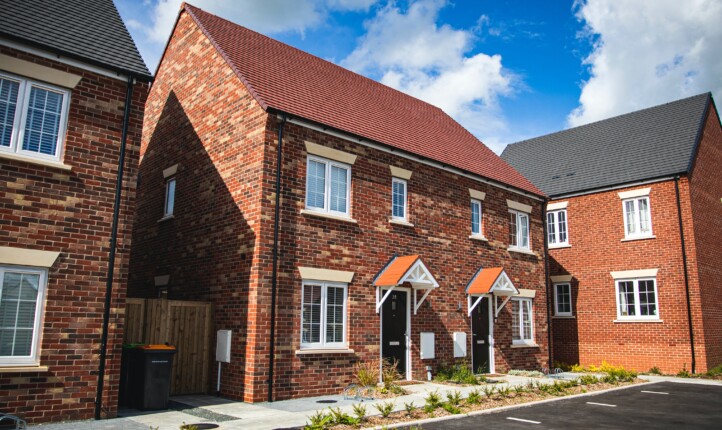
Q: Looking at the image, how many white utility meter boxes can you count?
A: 3